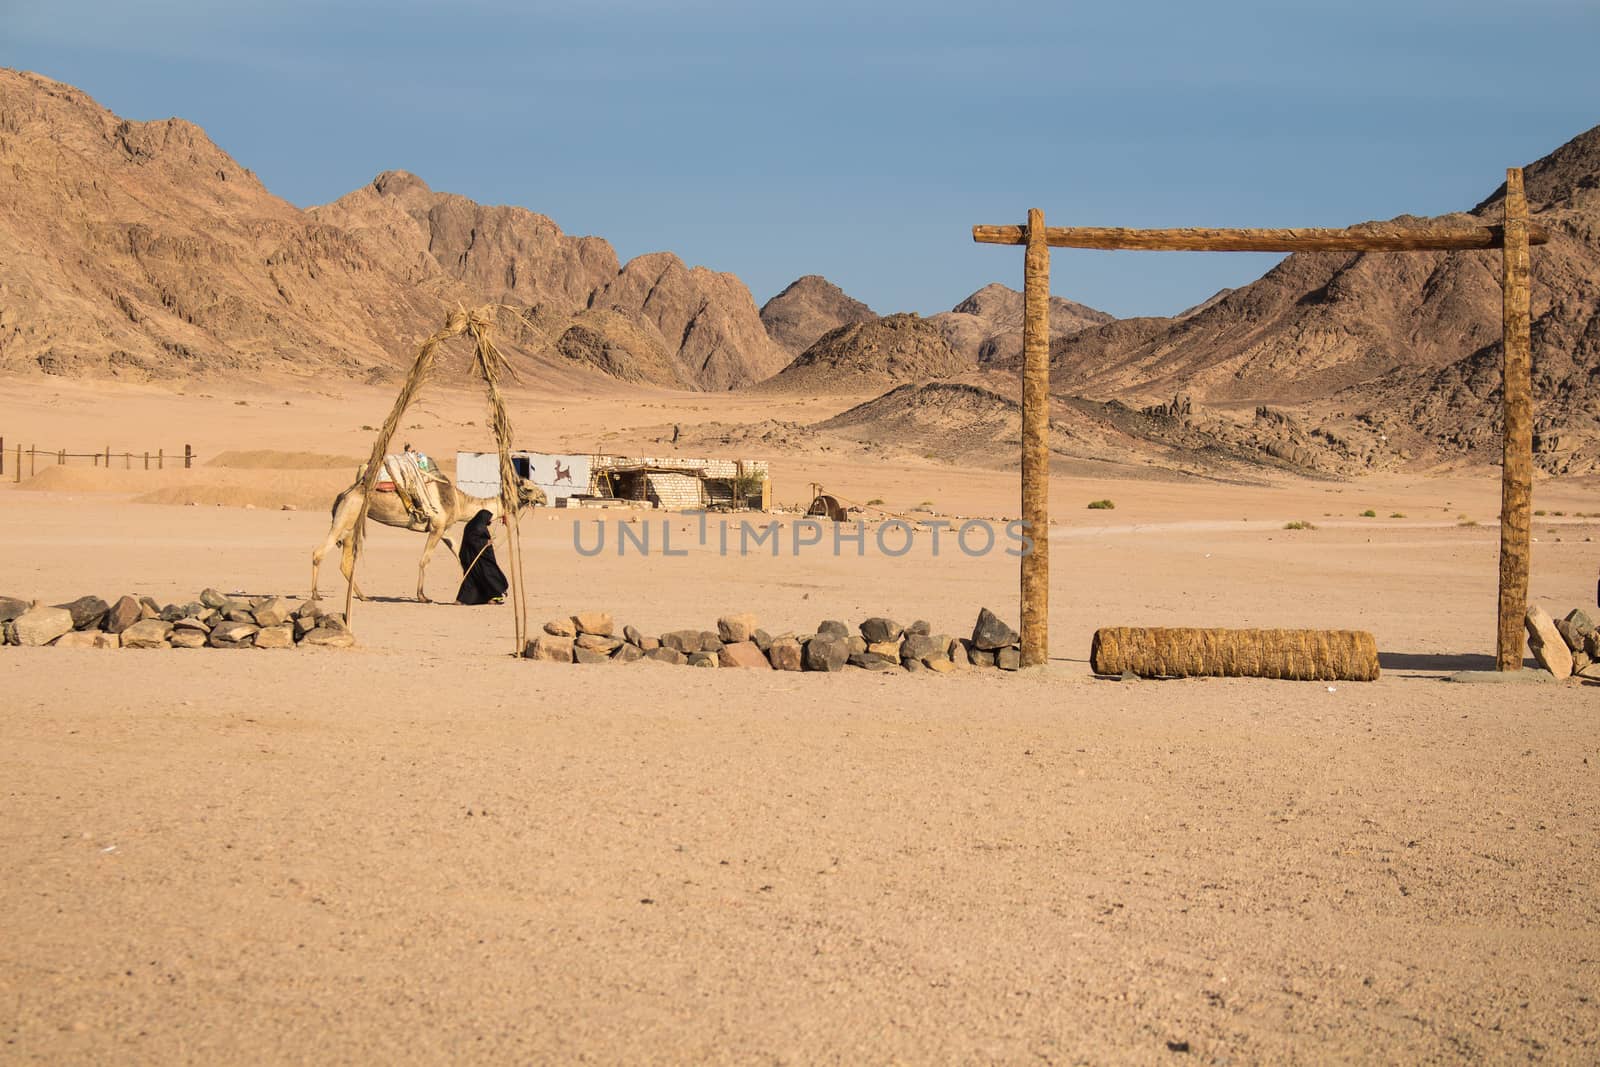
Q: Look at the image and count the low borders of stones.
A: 3